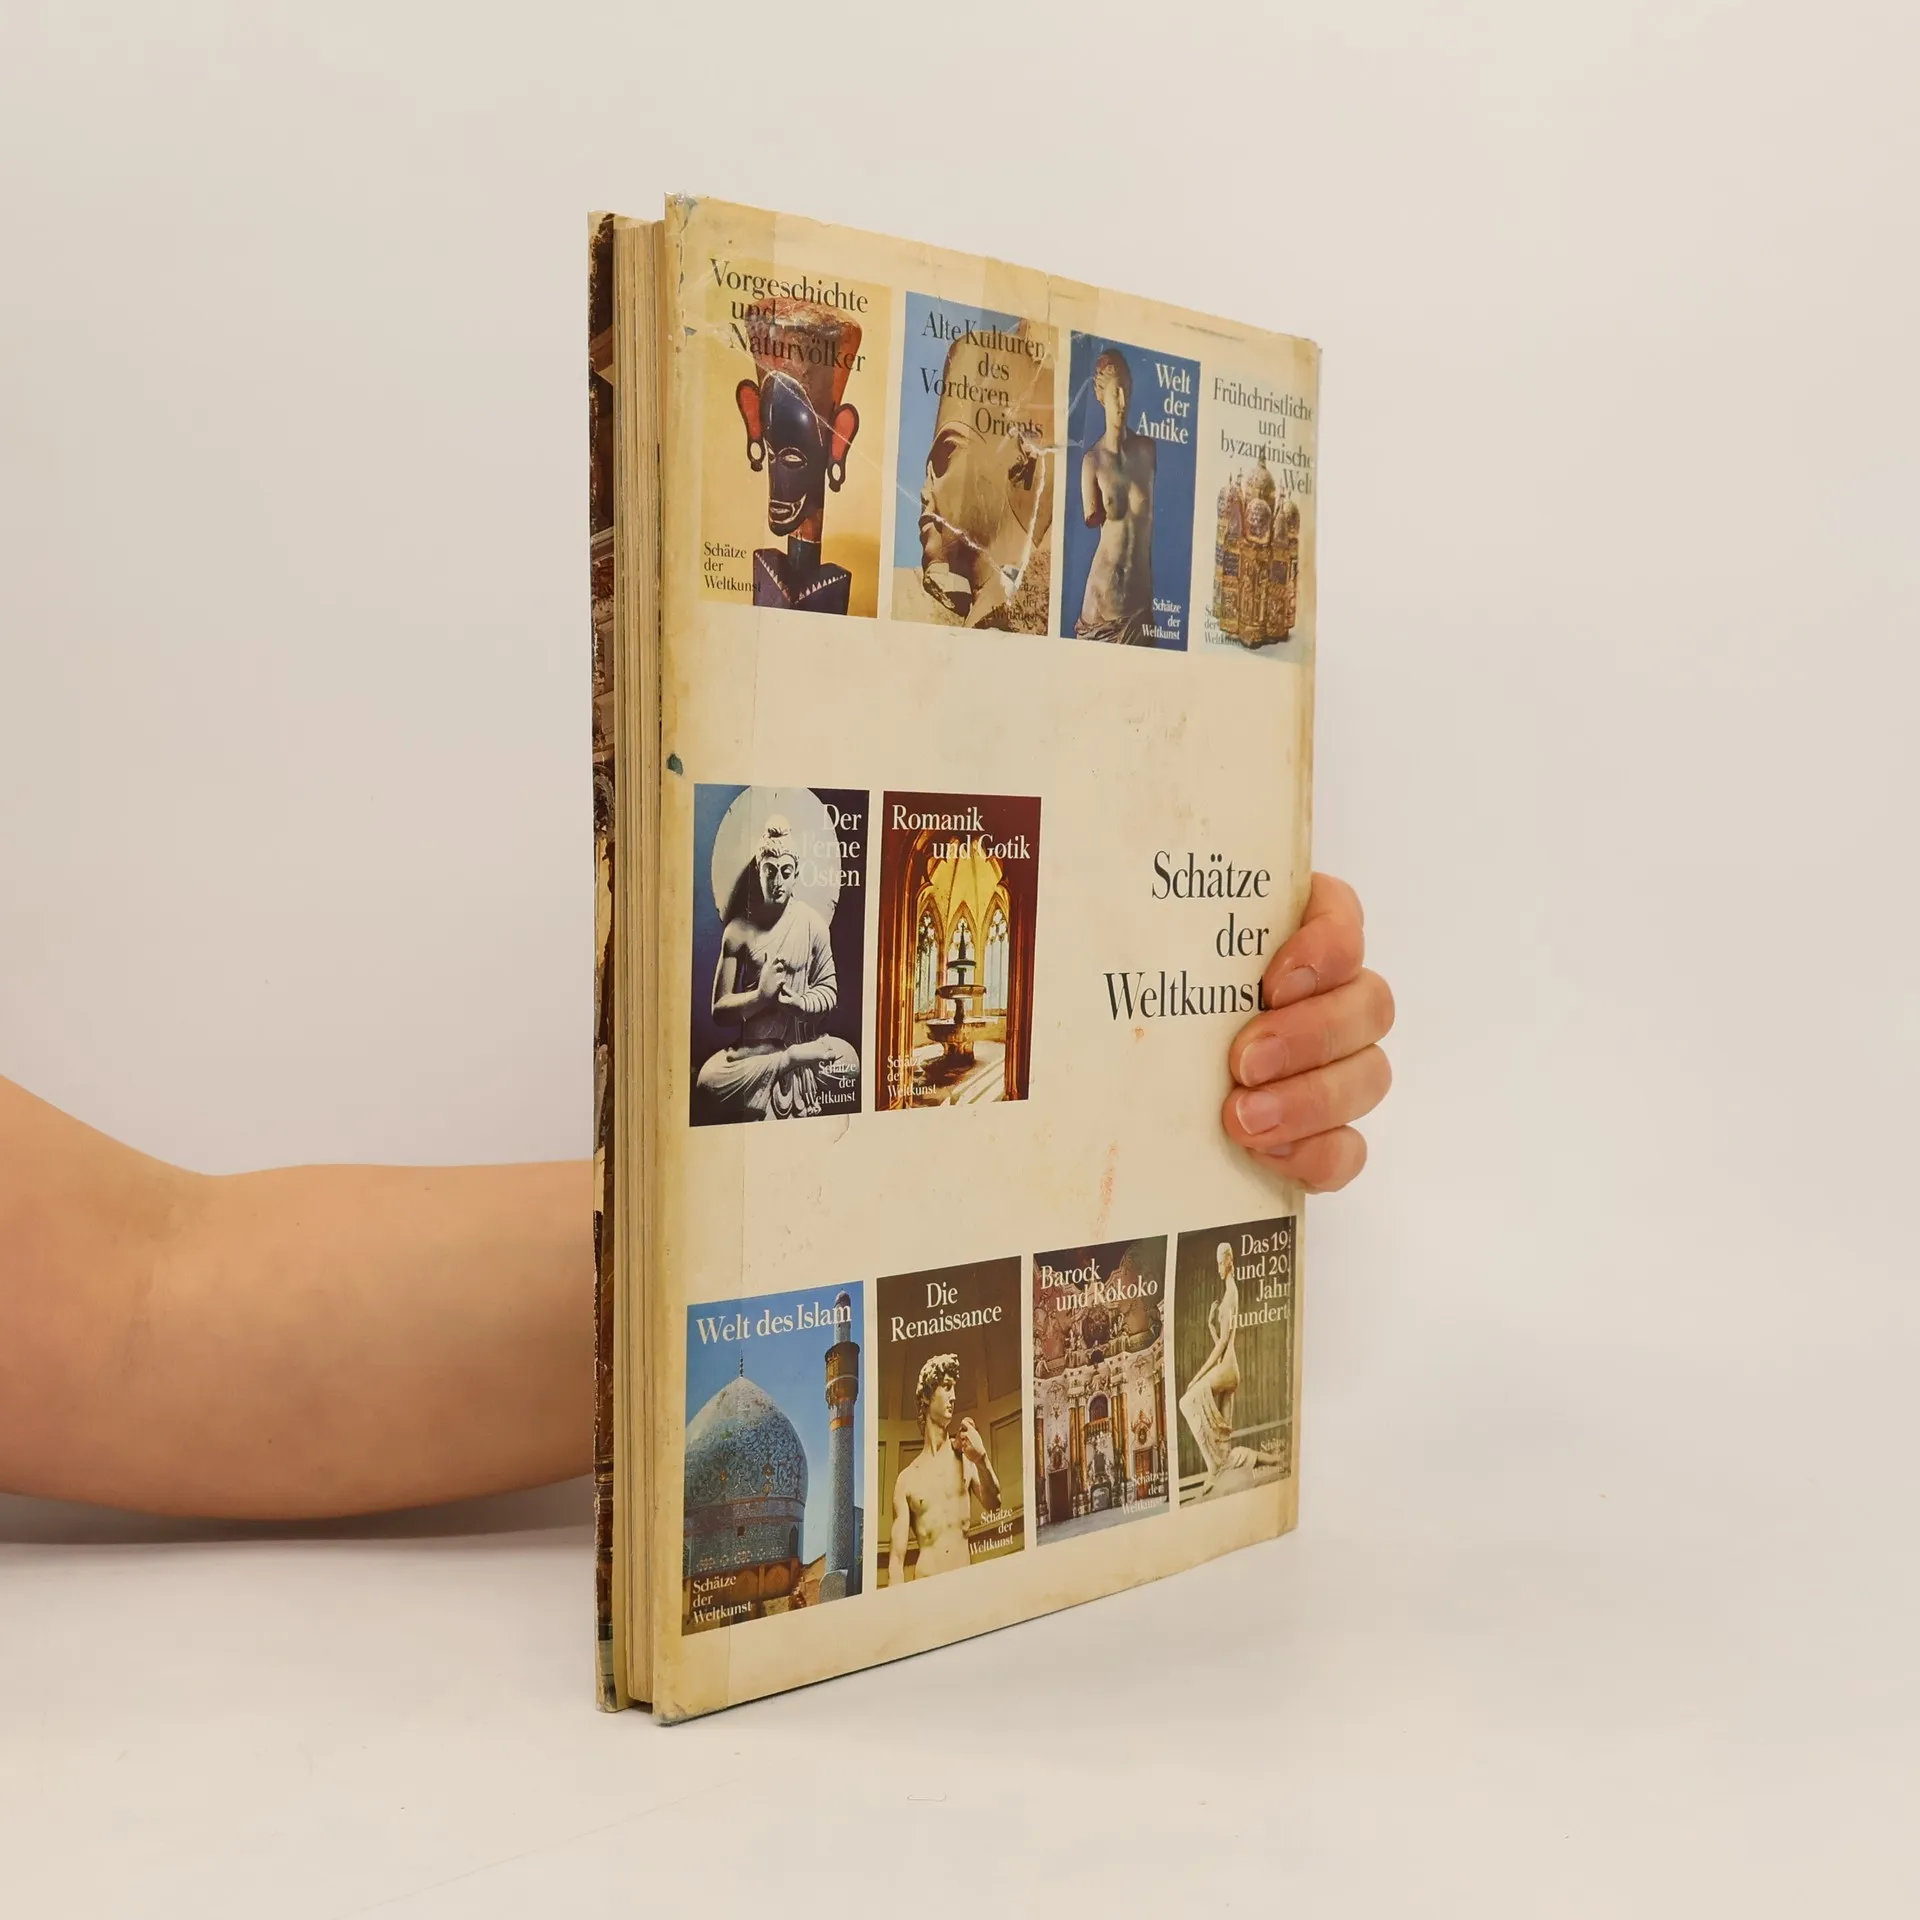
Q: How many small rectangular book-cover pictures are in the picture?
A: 10